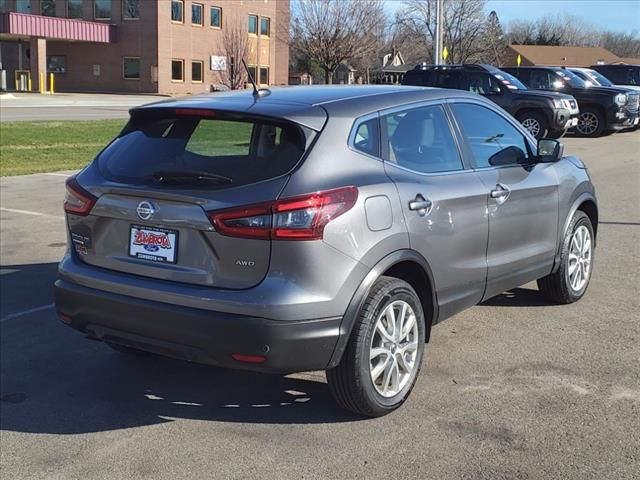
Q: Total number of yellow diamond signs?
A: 2